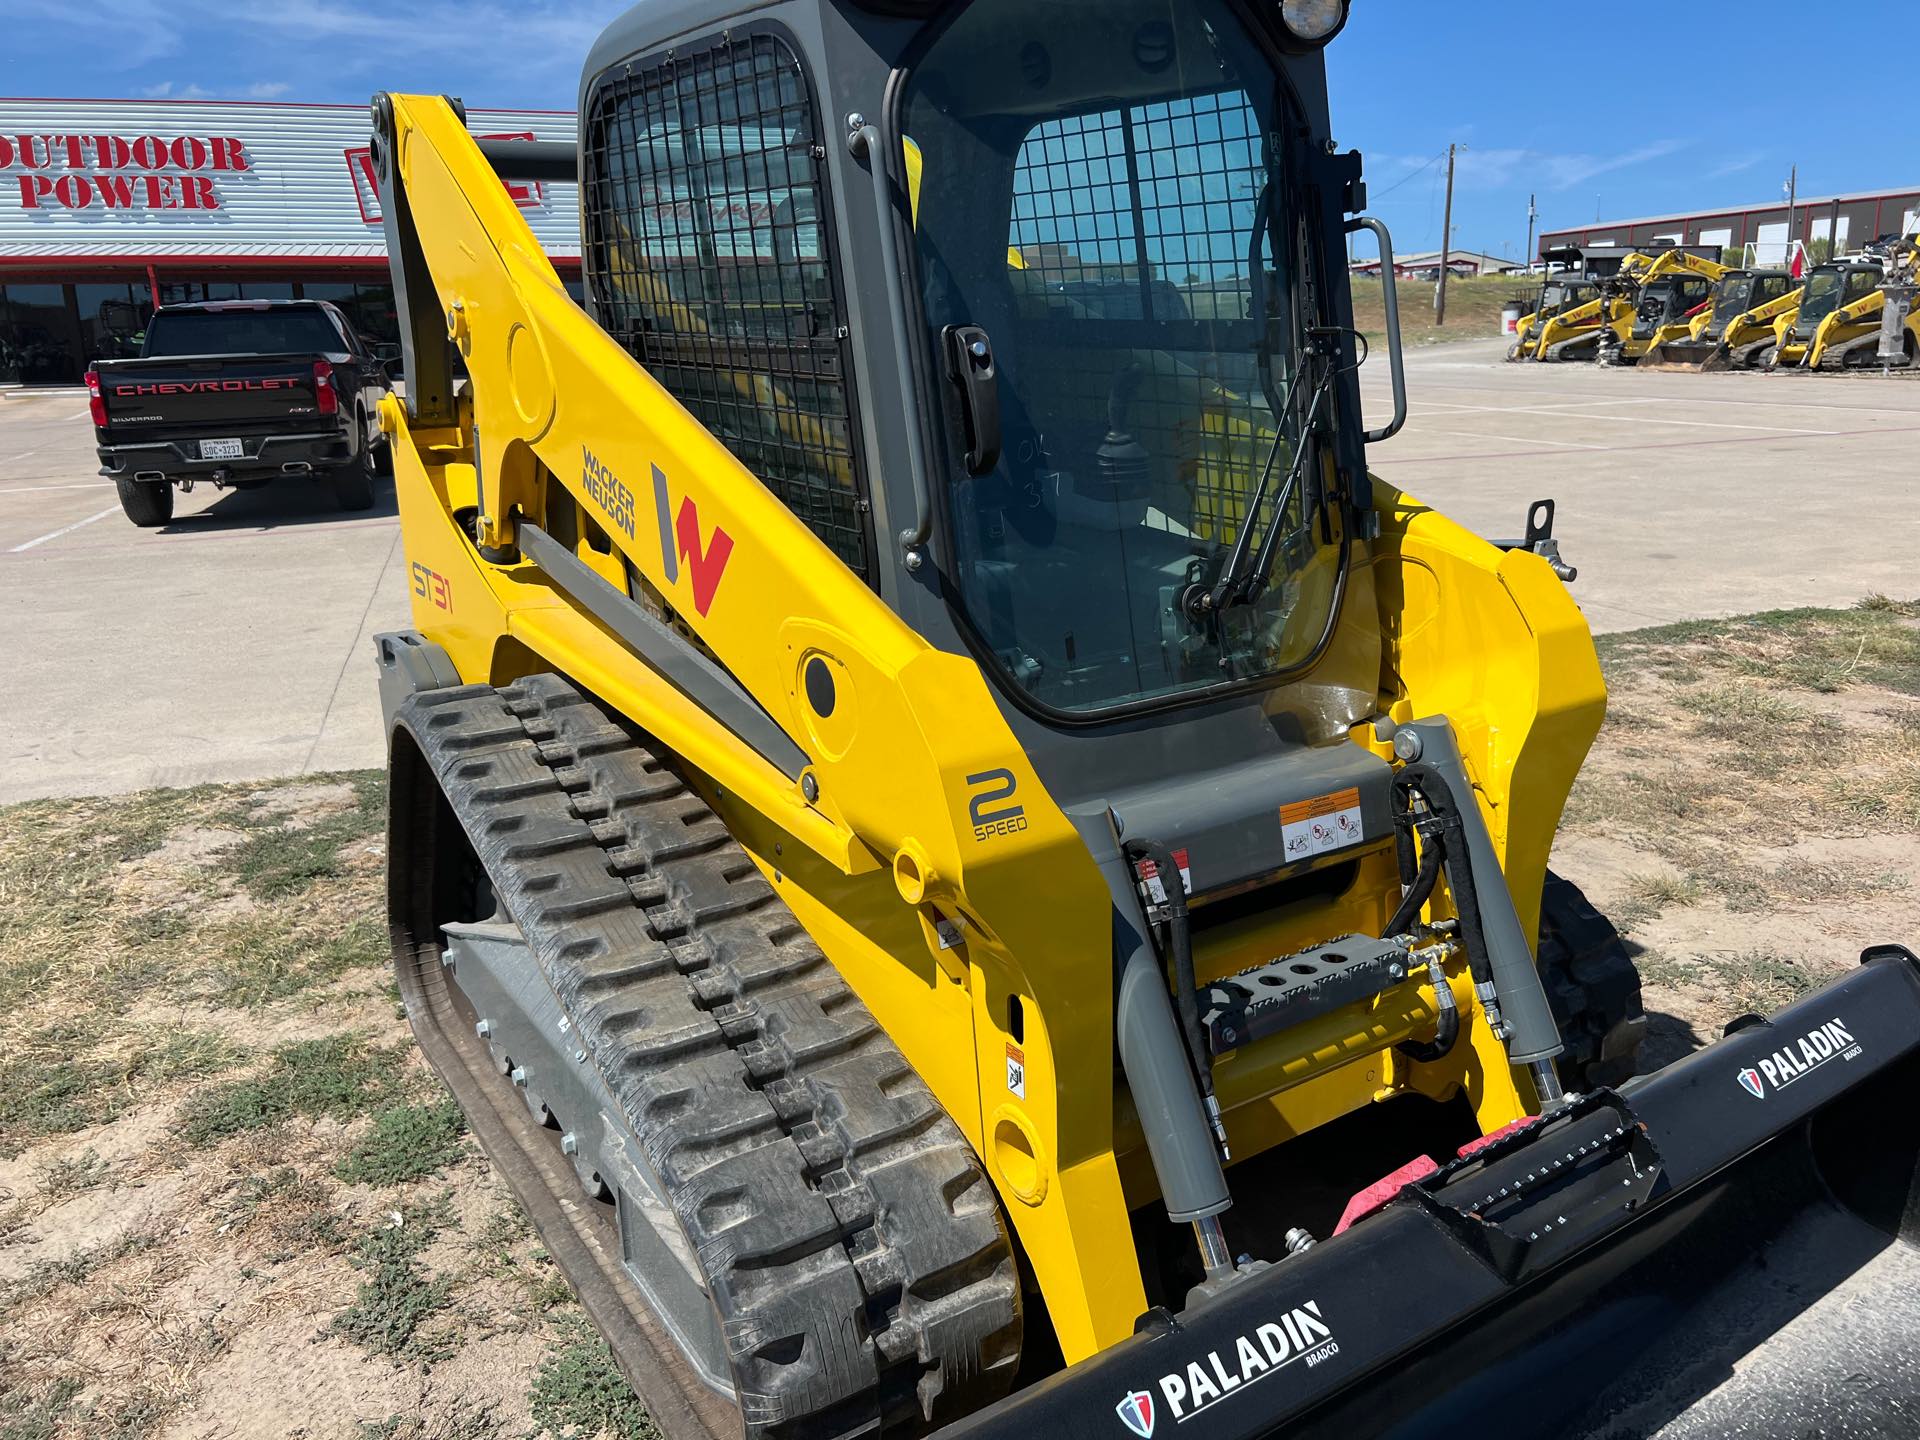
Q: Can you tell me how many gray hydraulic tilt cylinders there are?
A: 2